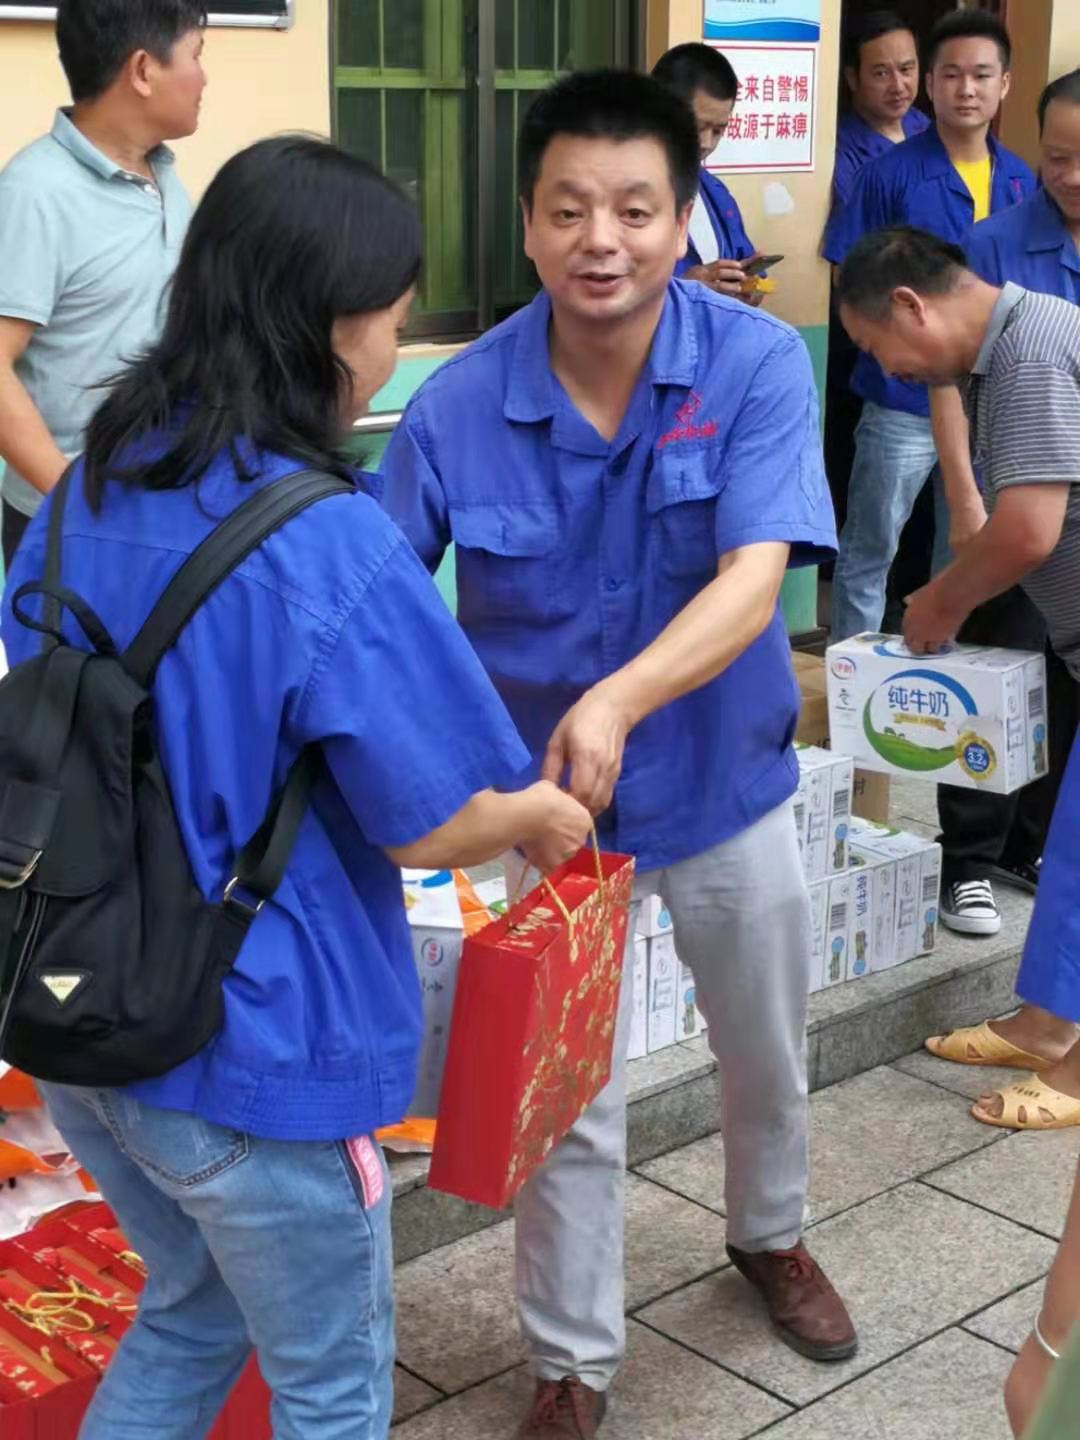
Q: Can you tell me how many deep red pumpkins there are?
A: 0